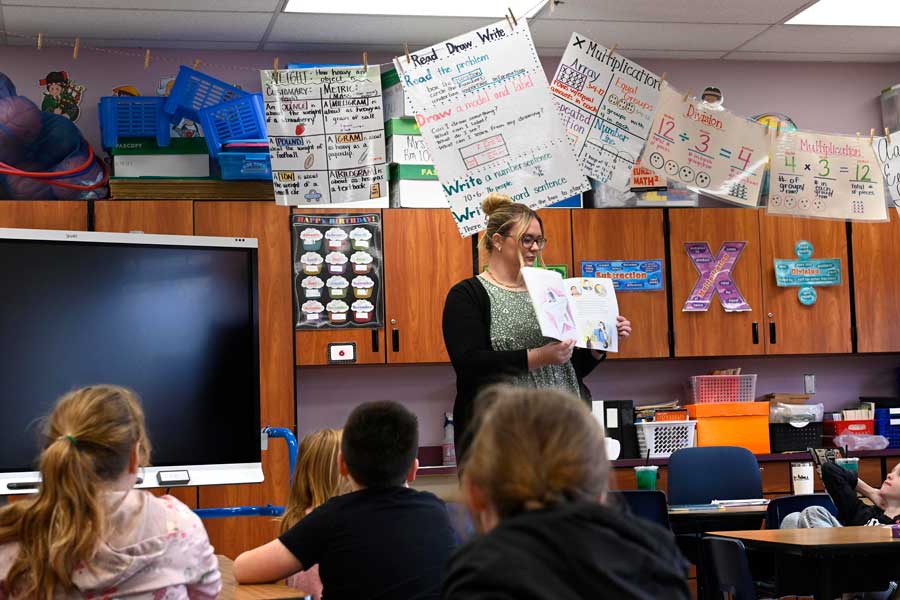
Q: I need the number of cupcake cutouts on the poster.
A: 12